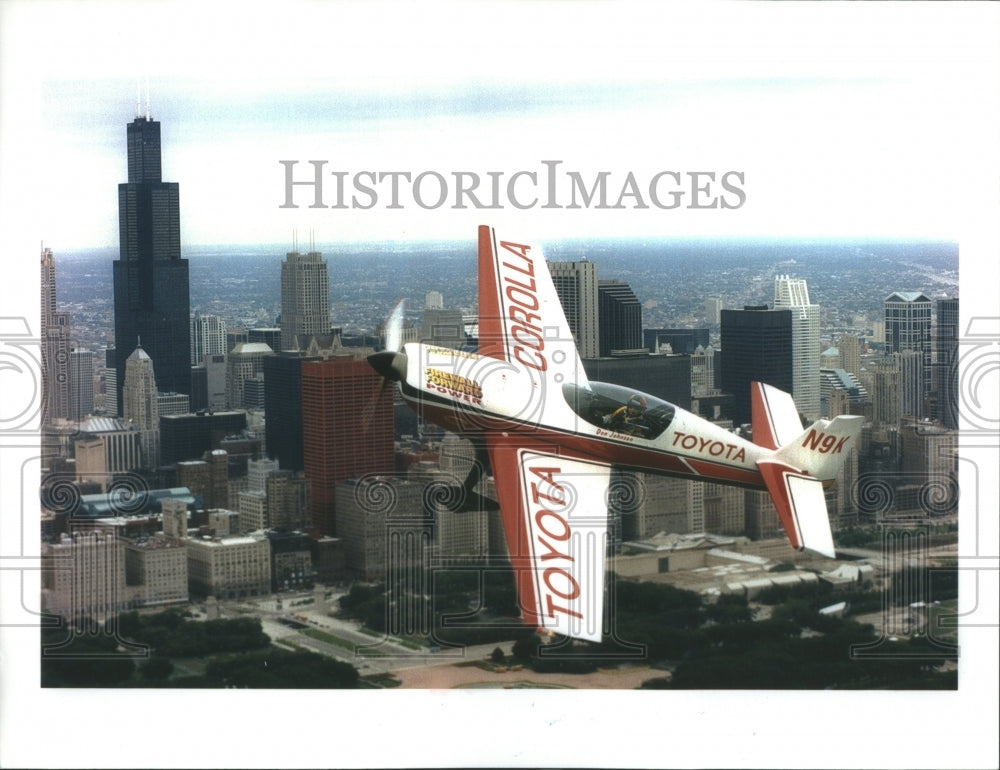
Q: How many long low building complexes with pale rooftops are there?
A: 1